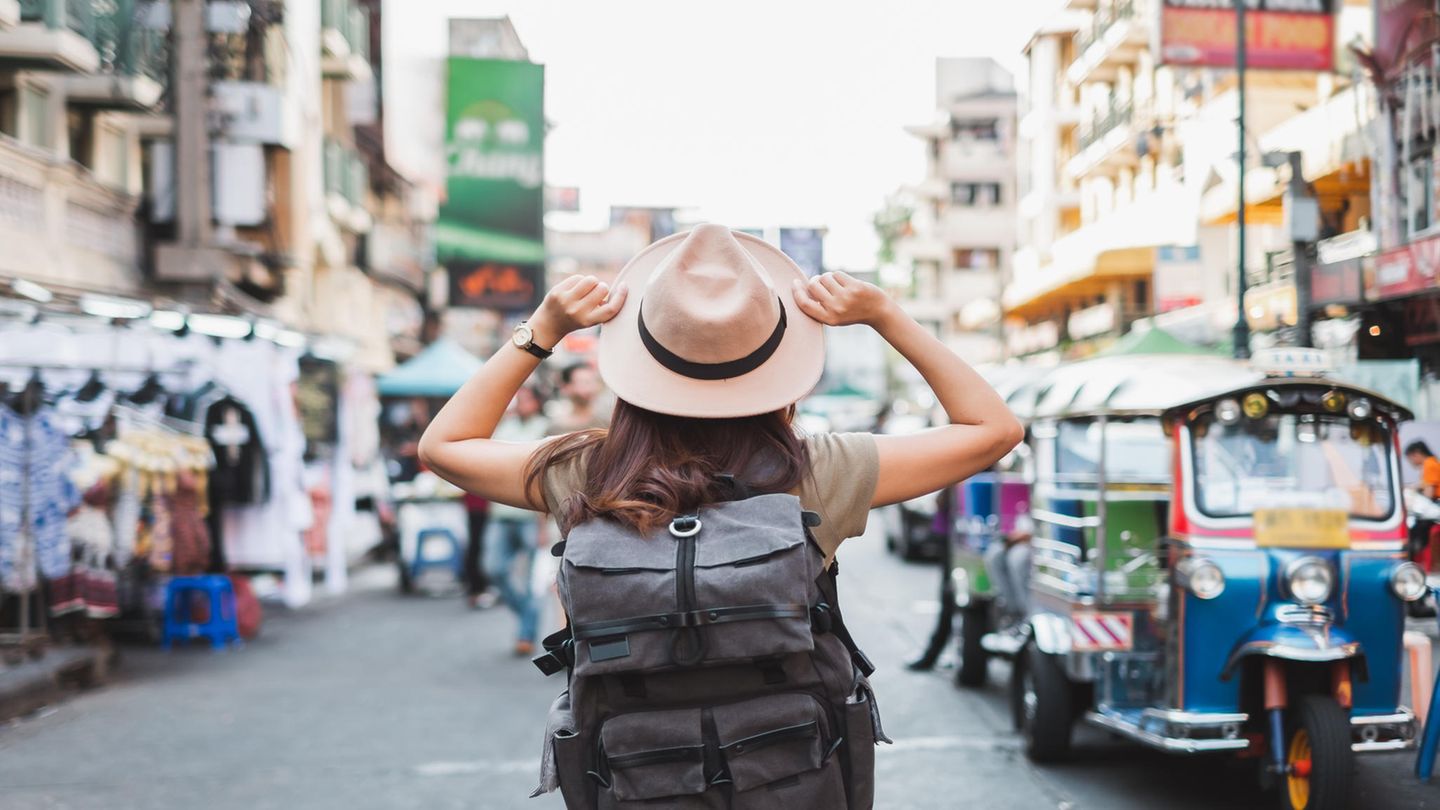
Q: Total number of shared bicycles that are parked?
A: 0